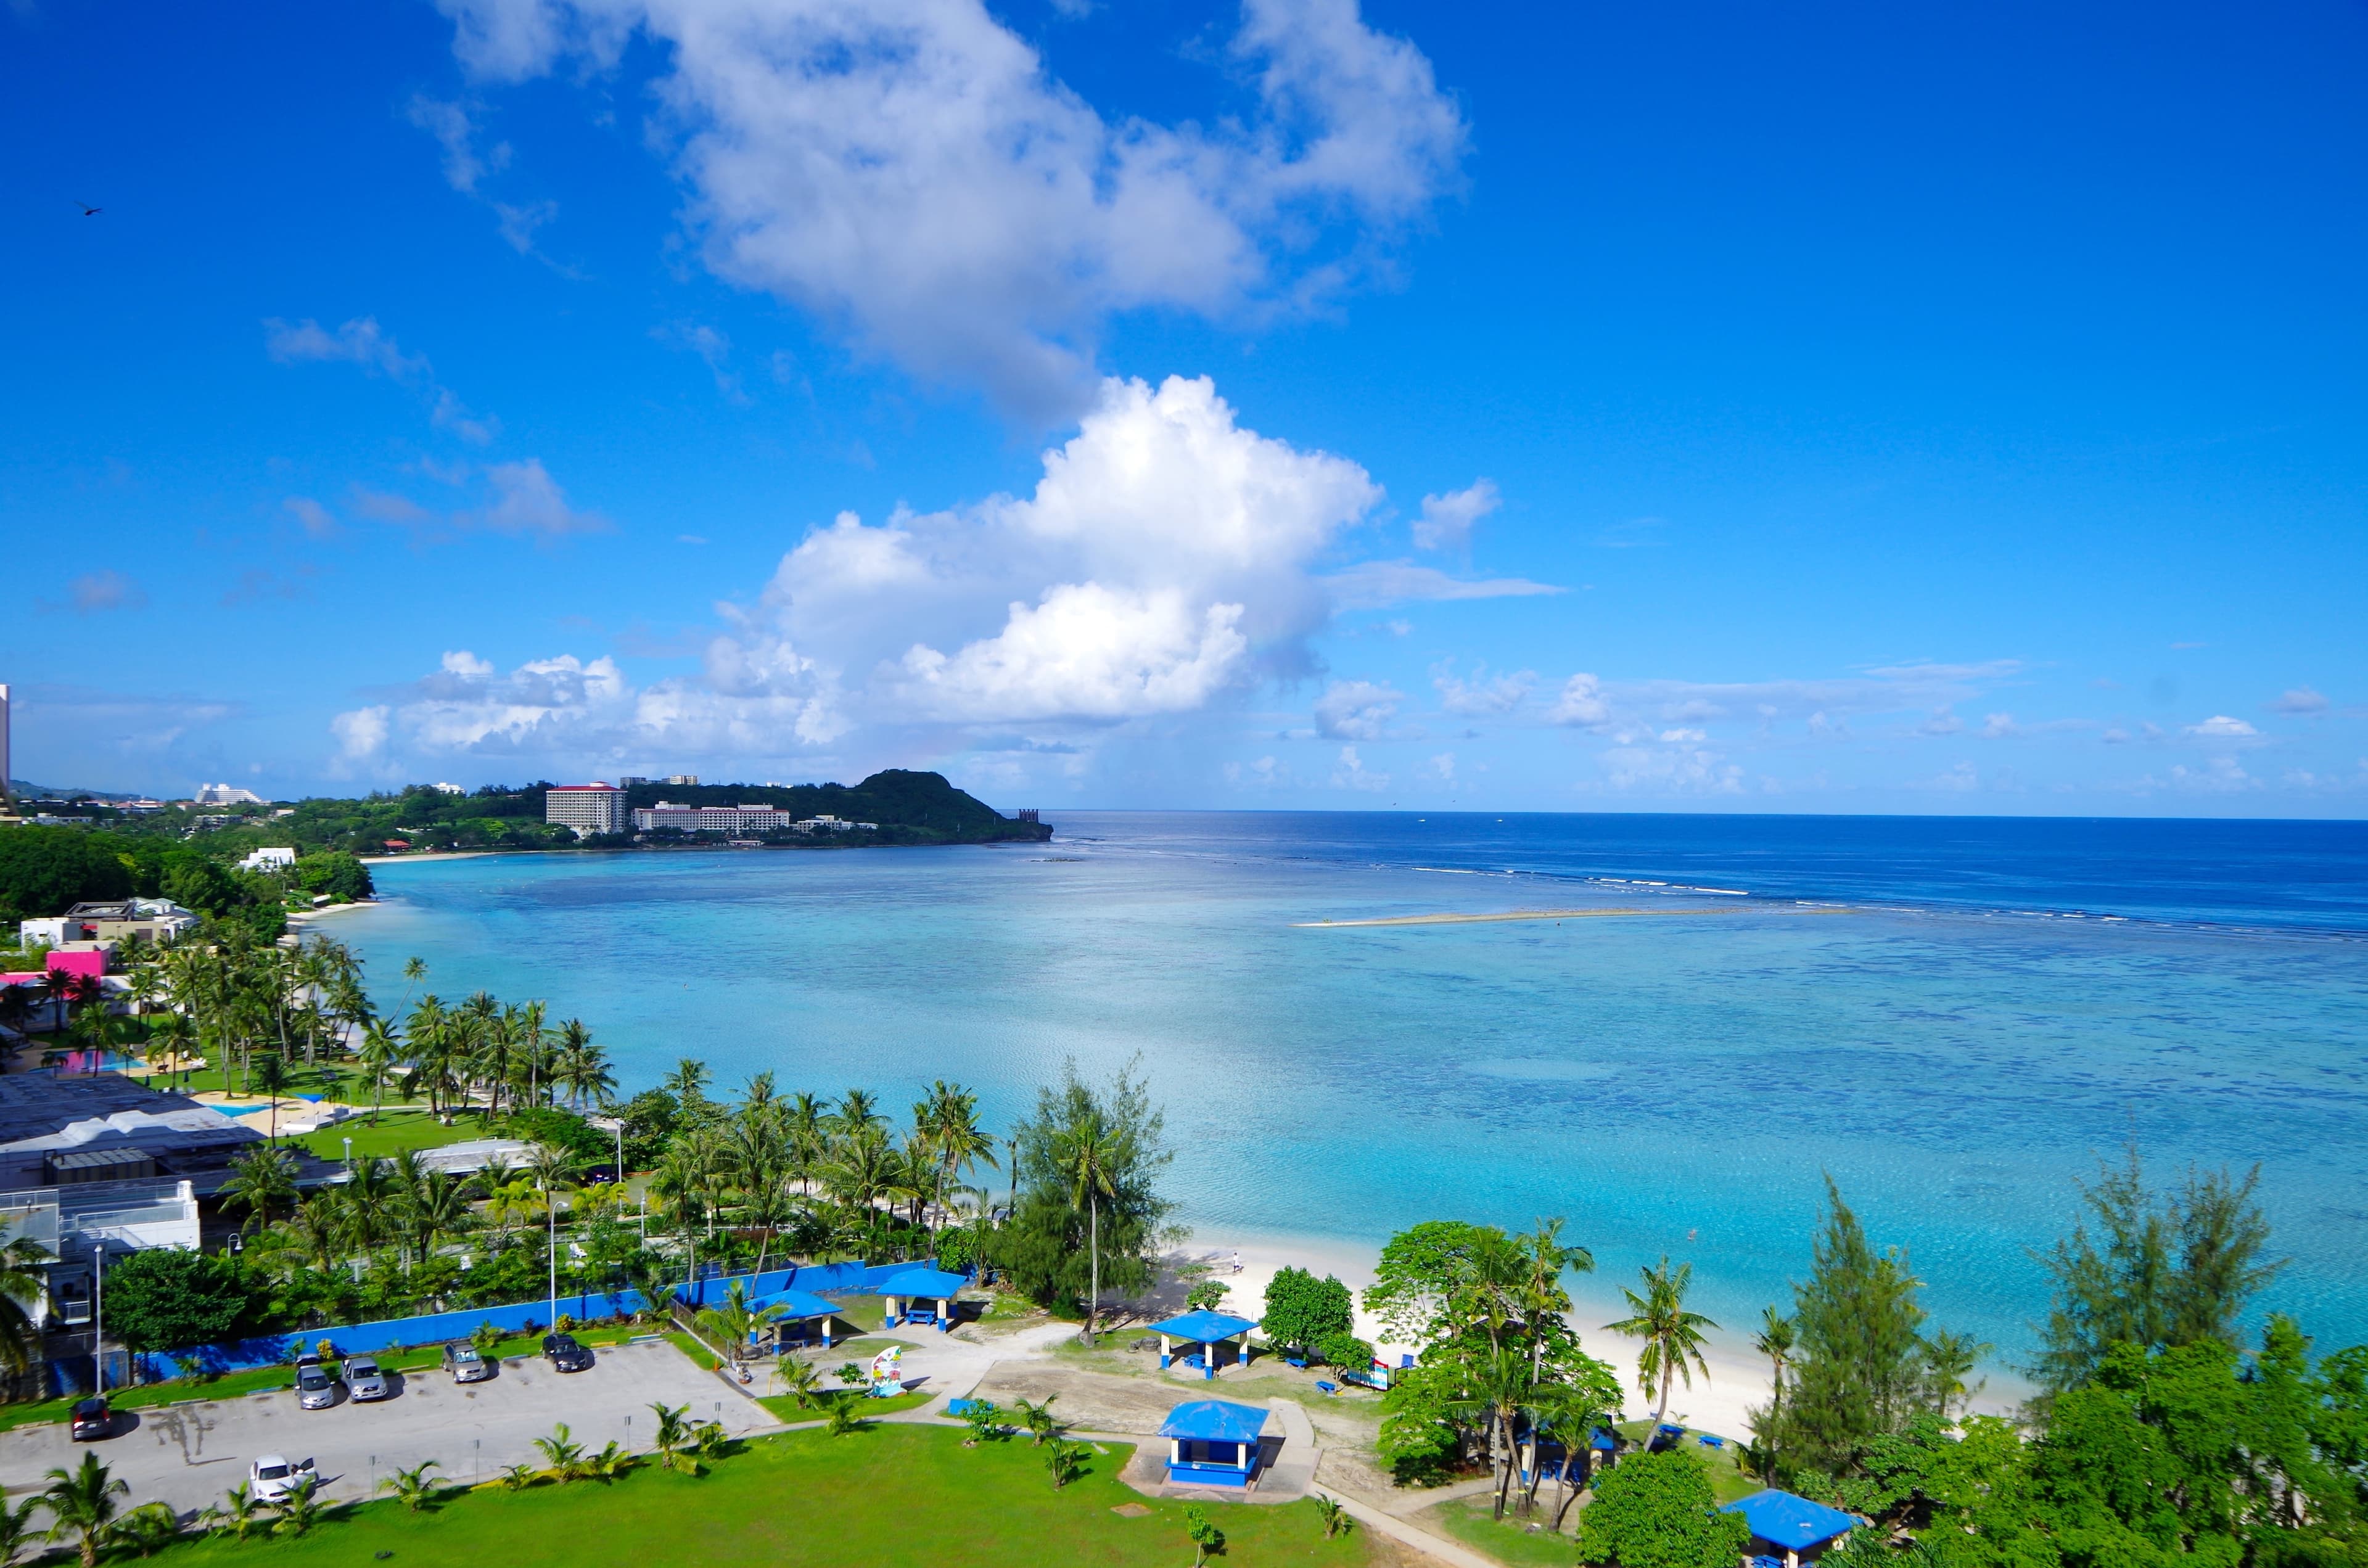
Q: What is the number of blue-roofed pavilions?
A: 6